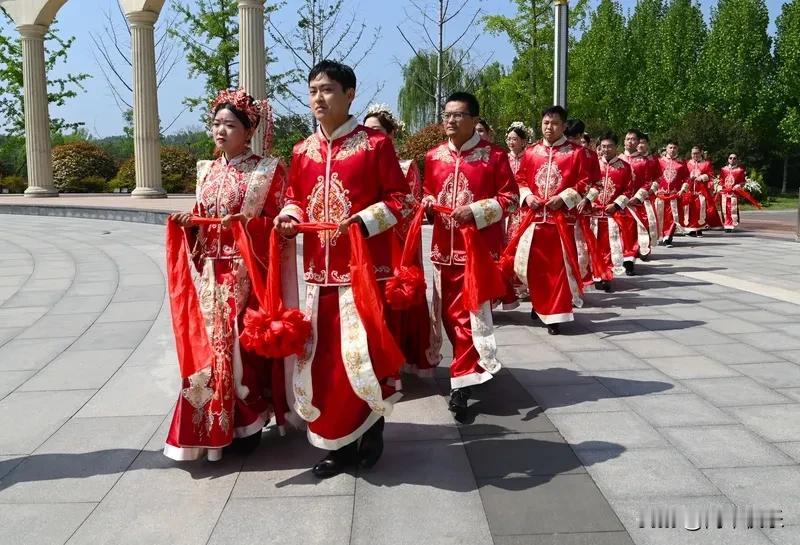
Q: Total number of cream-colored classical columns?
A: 3